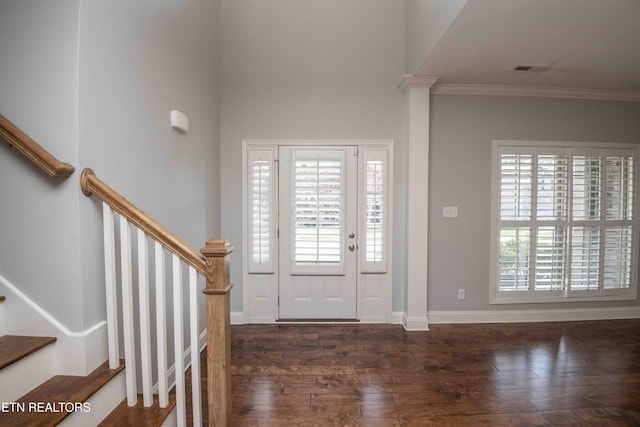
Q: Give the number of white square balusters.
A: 6